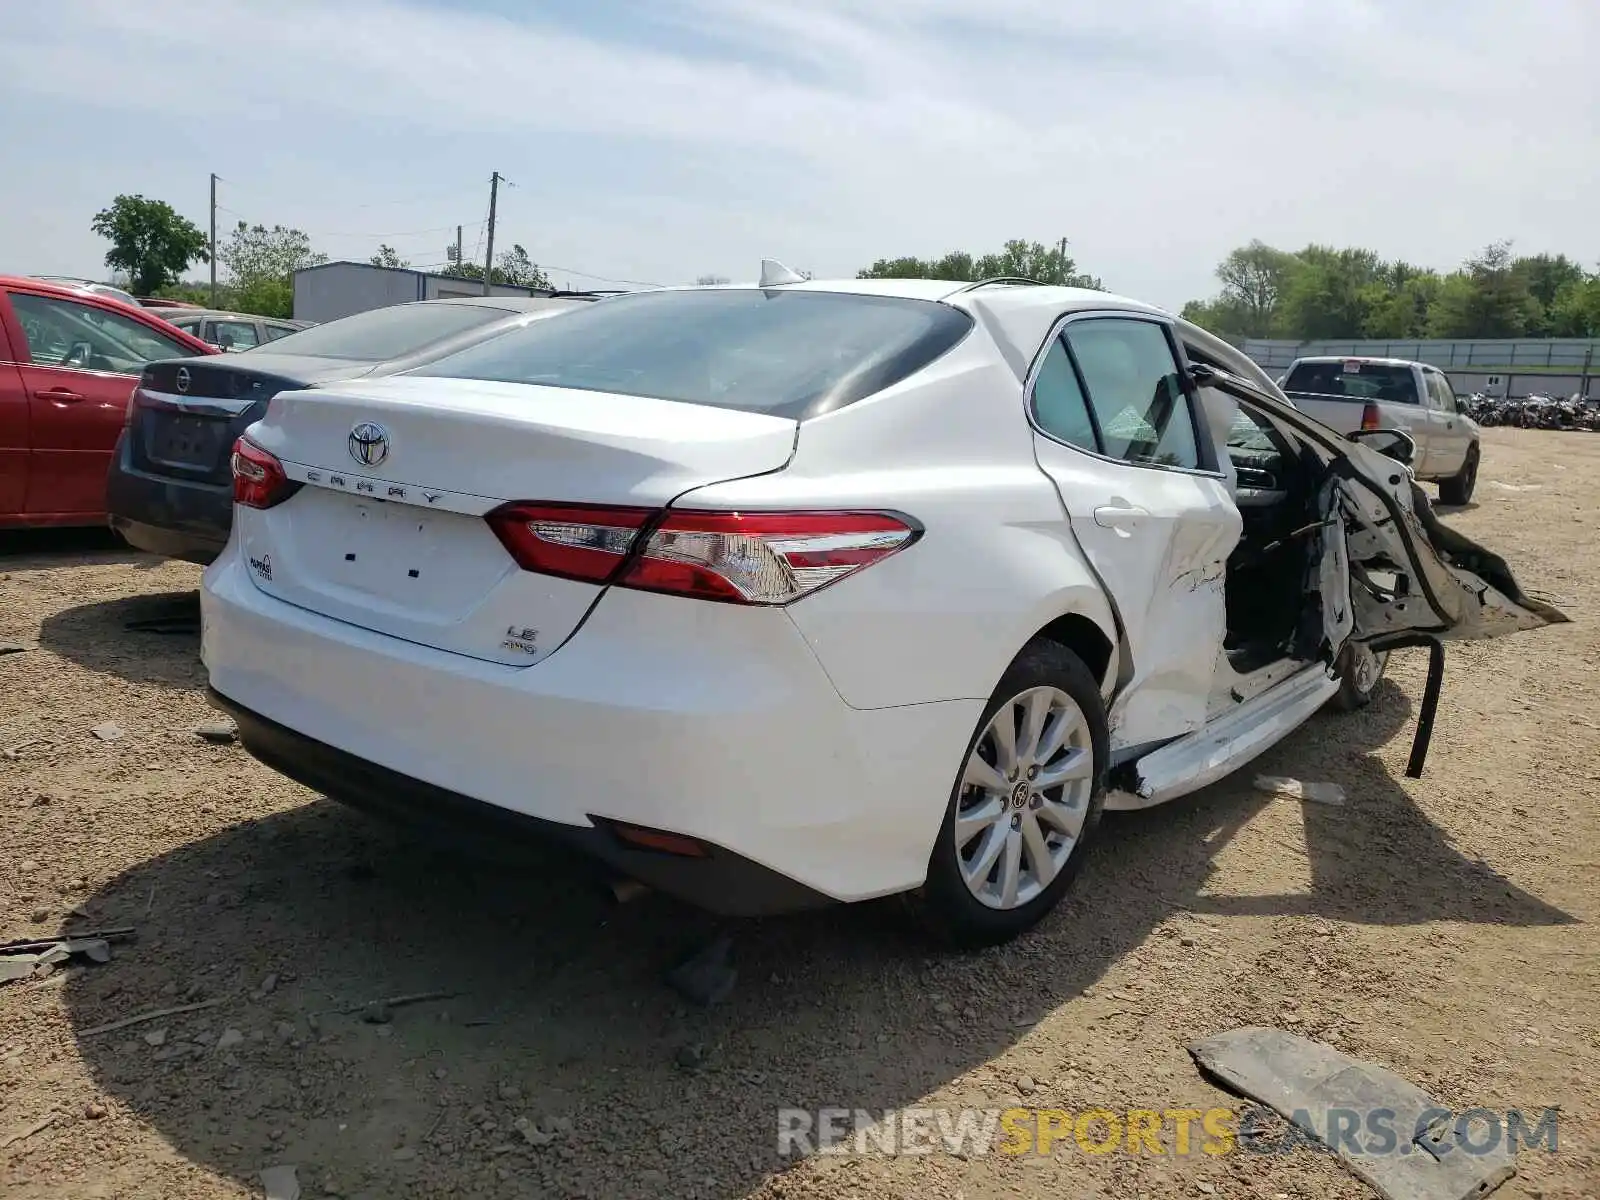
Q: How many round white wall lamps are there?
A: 0